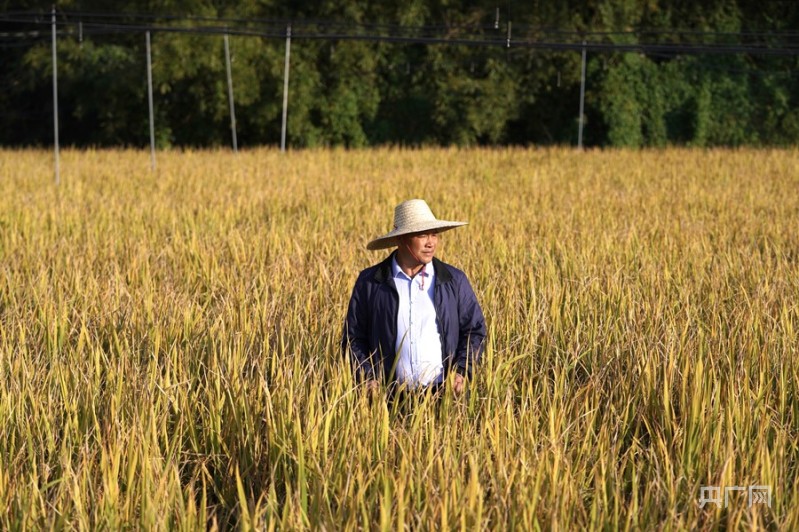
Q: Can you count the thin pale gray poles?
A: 5